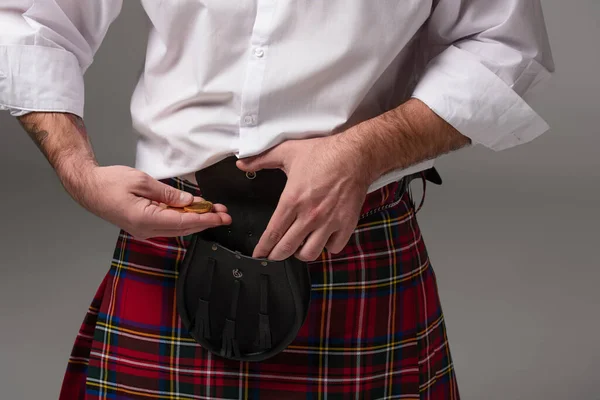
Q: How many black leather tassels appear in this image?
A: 3